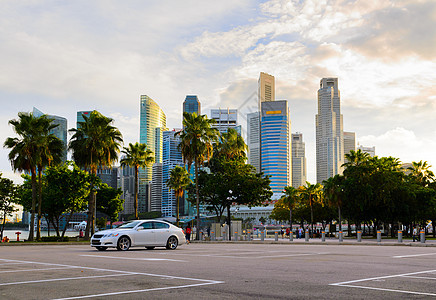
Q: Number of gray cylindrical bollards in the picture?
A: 15